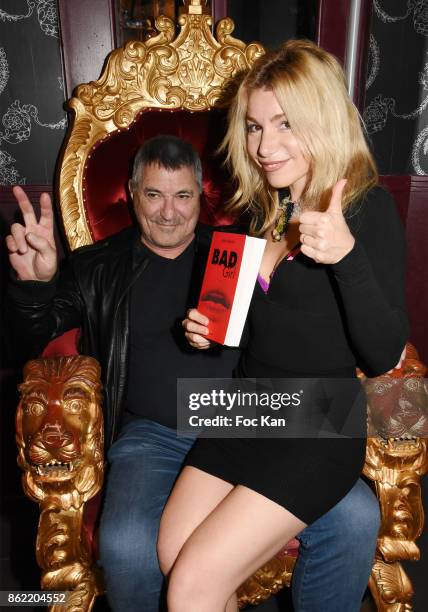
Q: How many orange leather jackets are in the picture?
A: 0